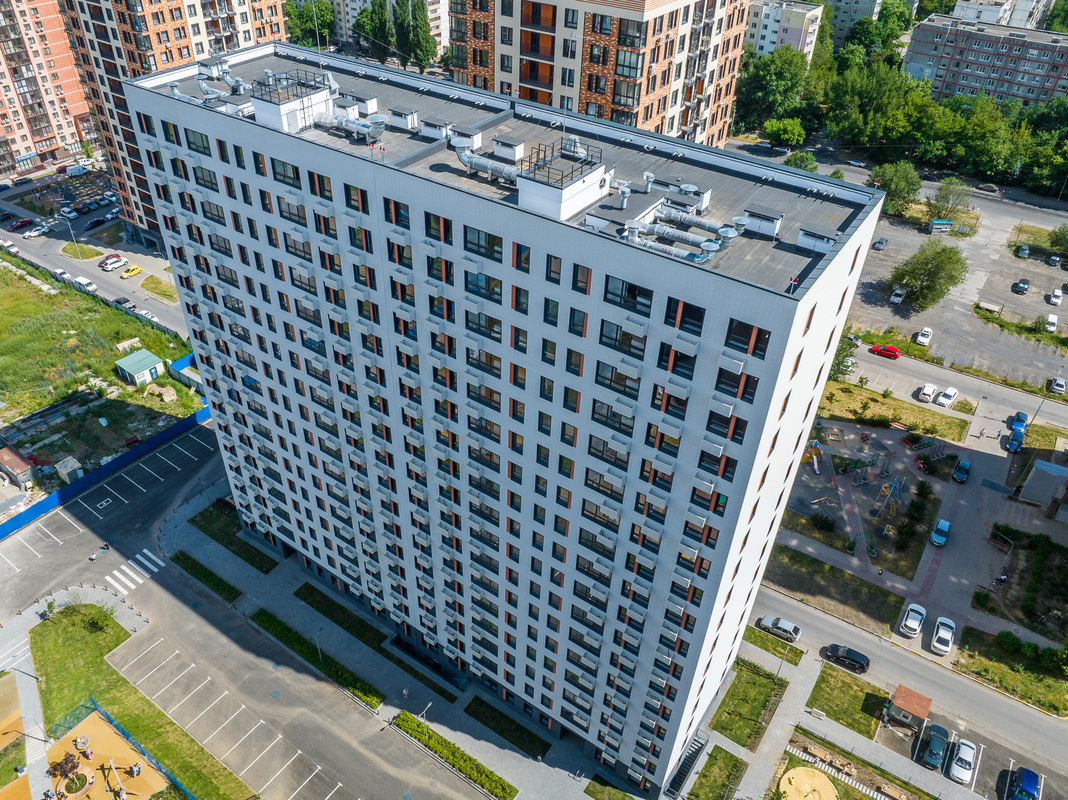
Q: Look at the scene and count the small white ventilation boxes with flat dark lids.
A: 11